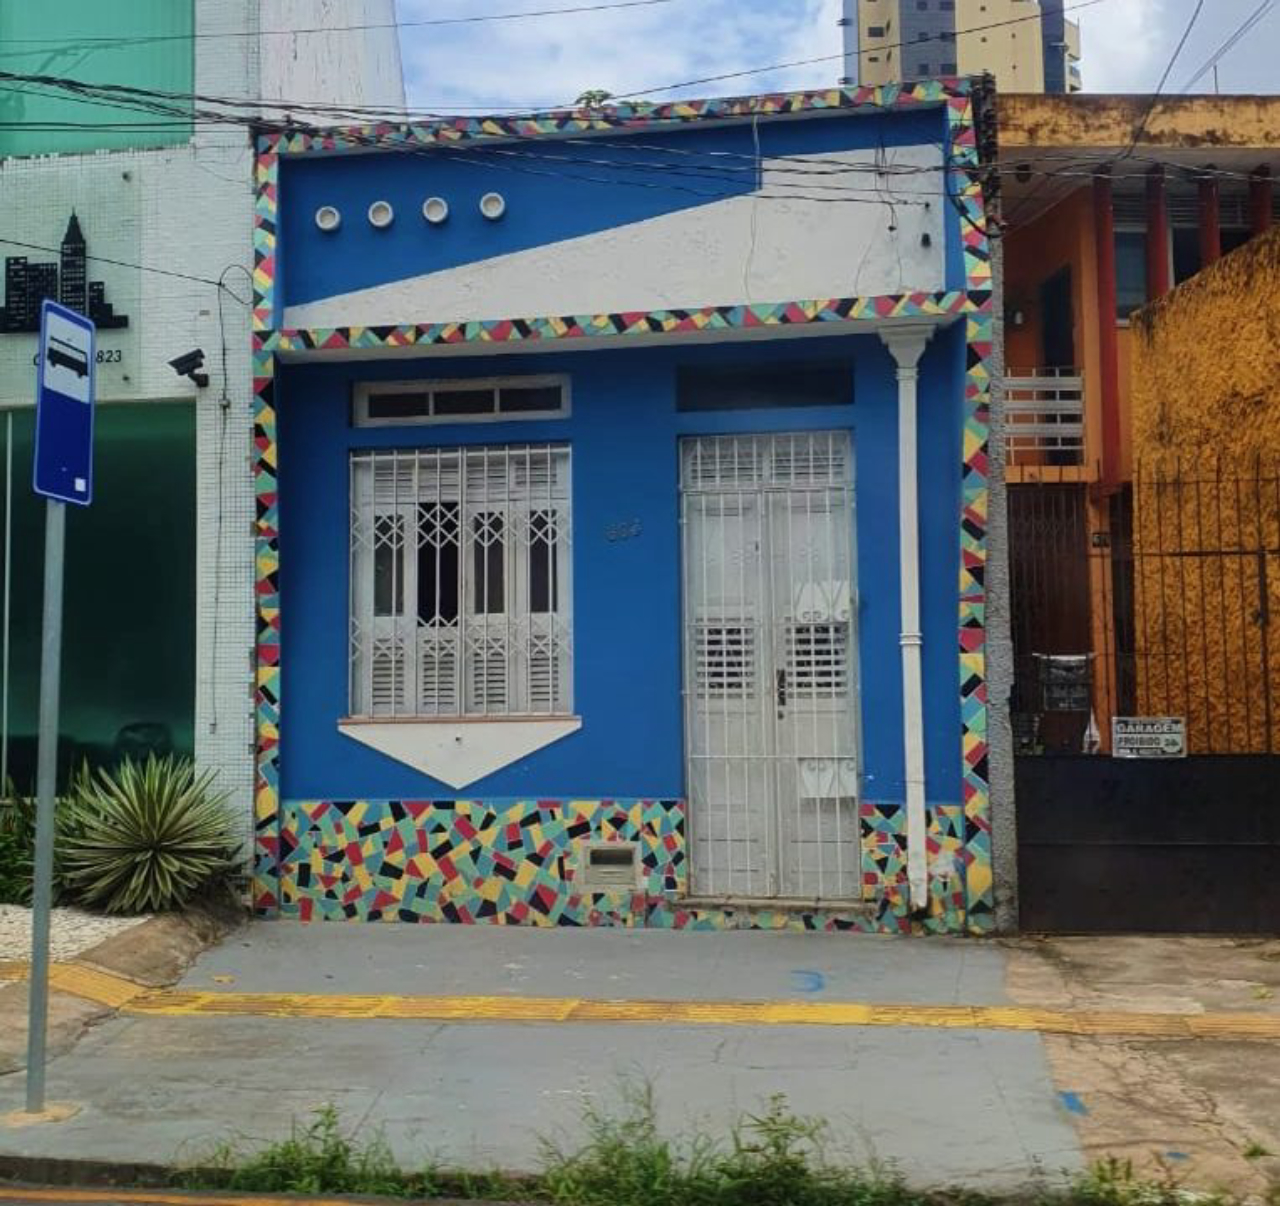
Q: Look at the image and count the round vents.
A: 4